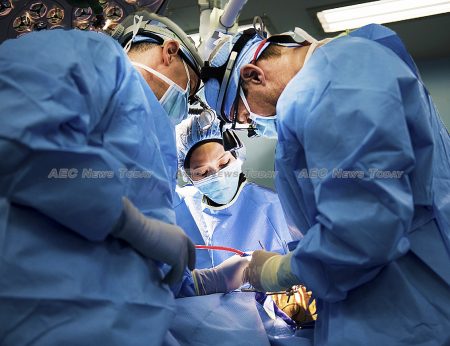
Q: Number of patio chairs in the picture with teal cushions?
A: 0